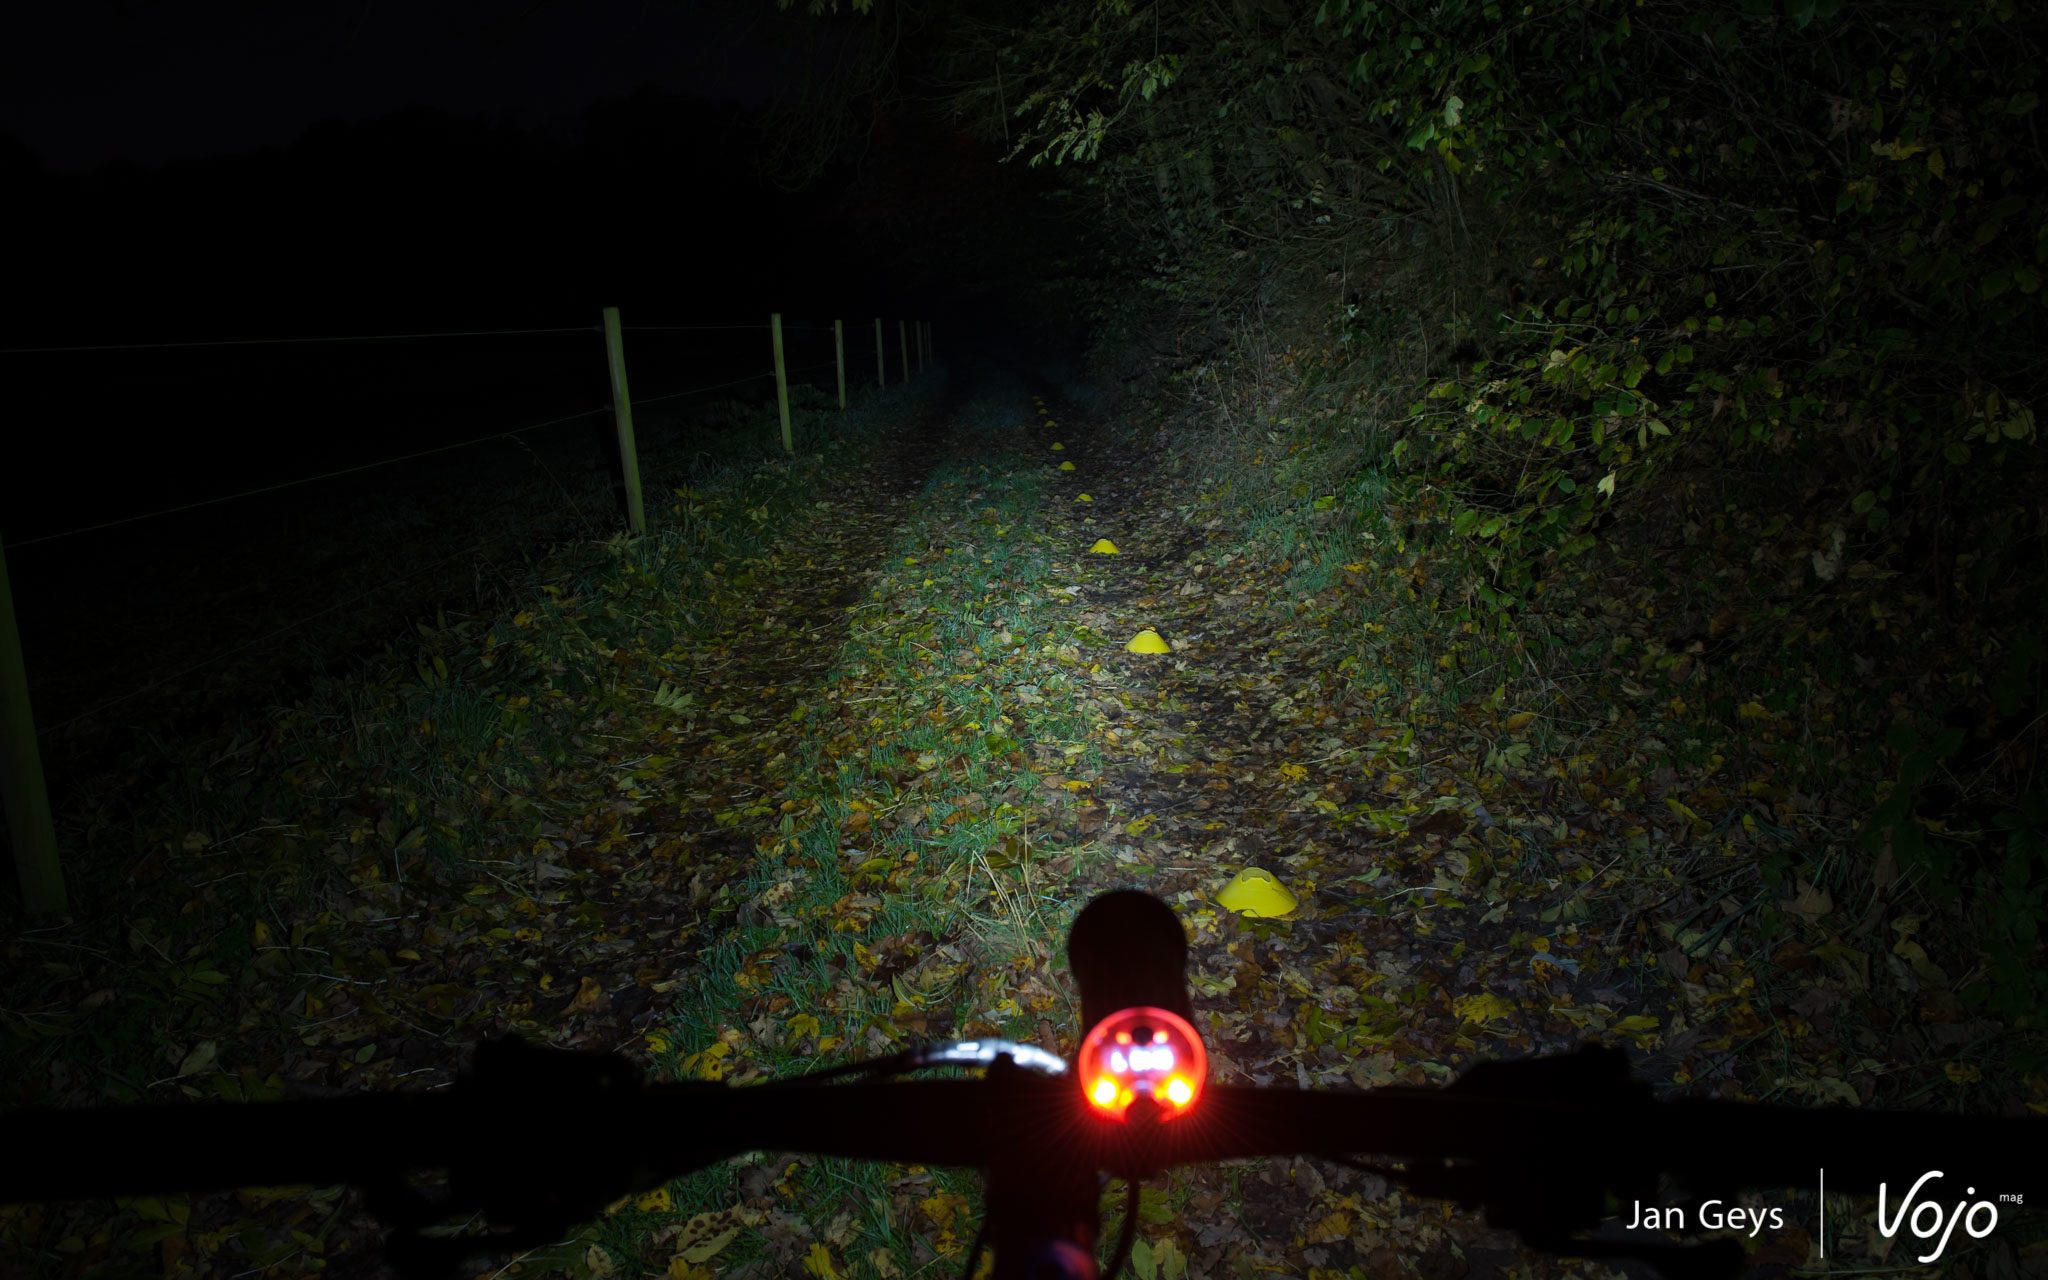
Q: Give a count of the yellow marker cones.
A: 10